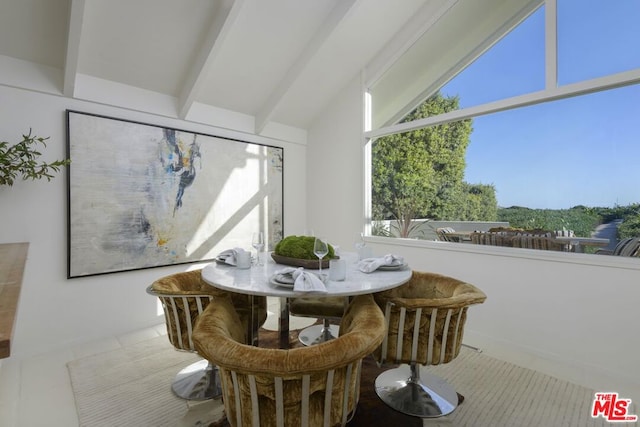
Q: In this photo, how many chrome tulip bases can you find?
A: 3